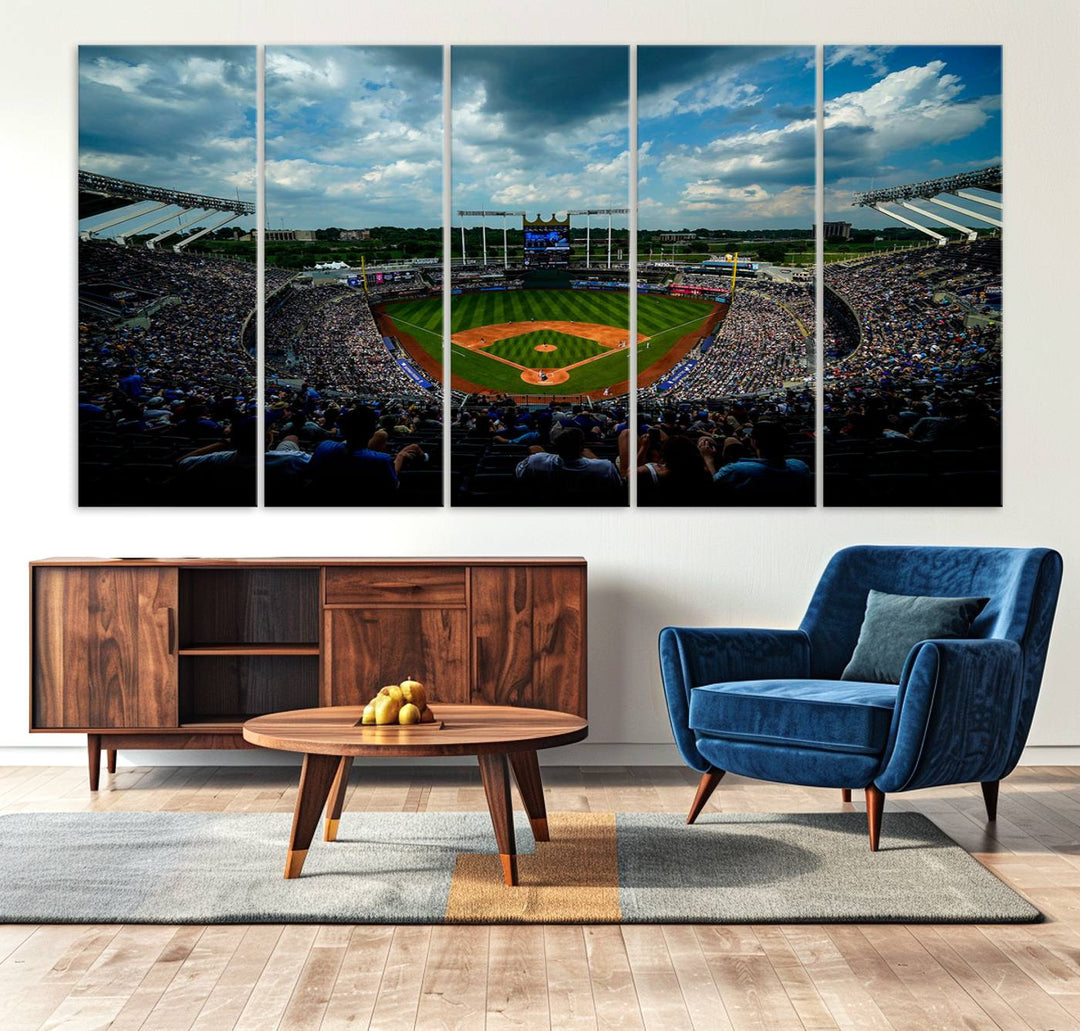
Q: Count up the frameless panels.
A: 5